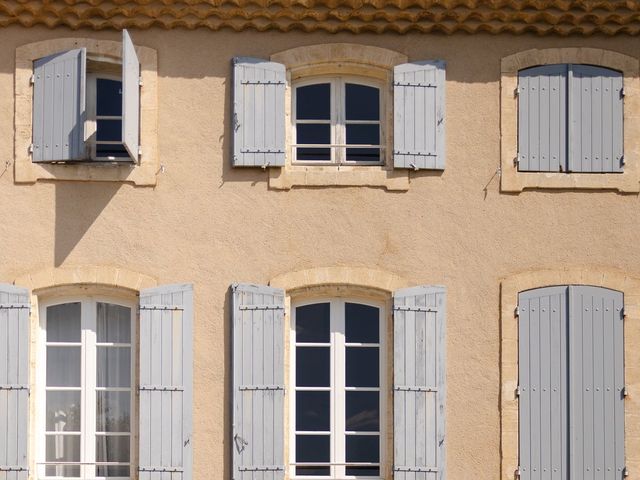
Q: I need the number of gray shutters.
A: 12